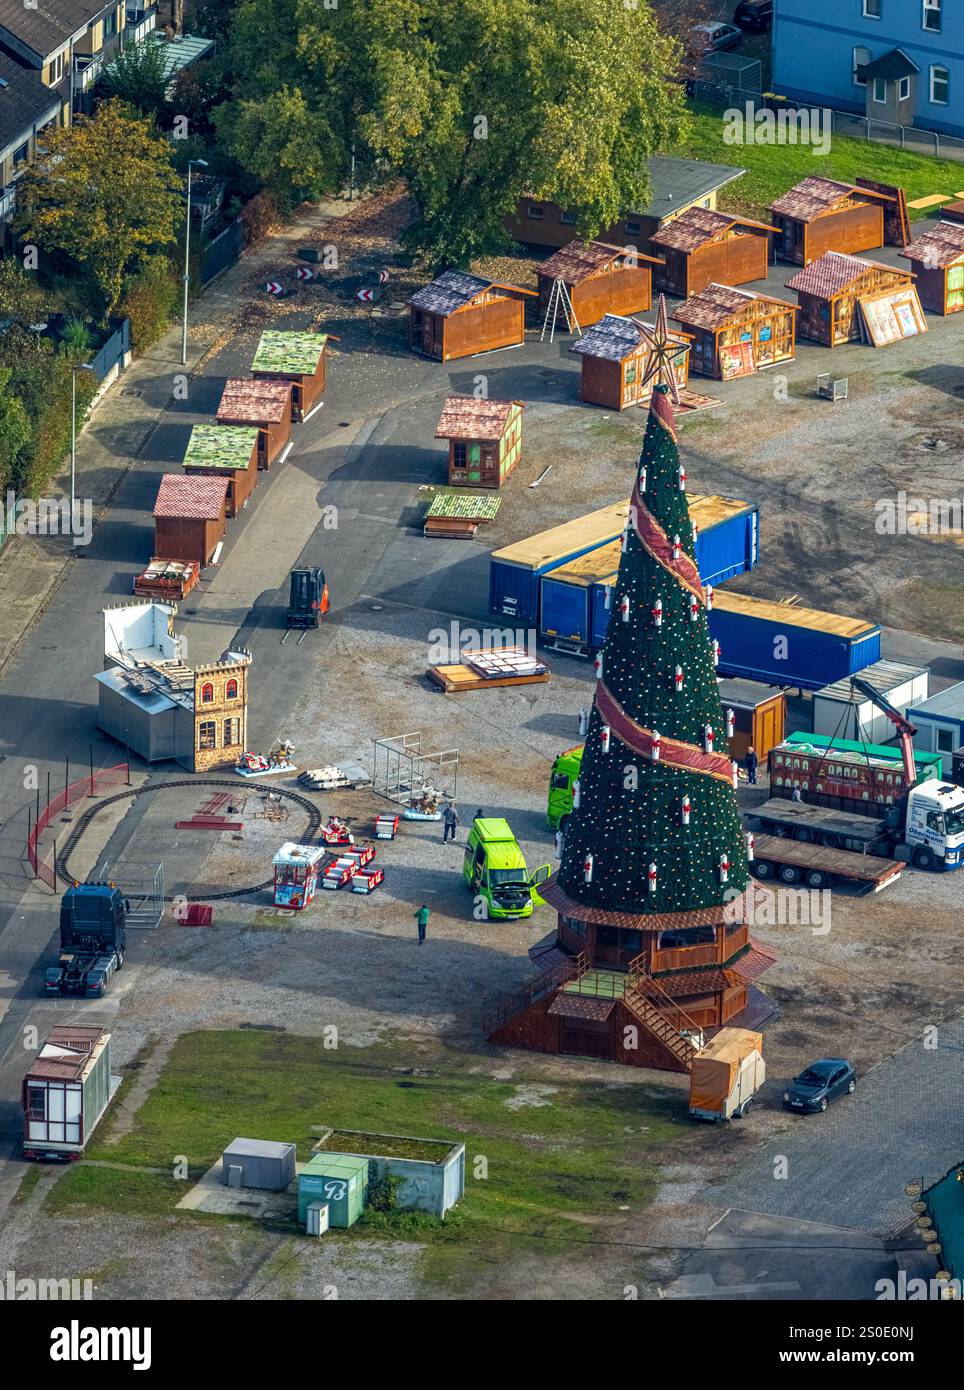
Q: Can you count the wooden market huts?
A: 13